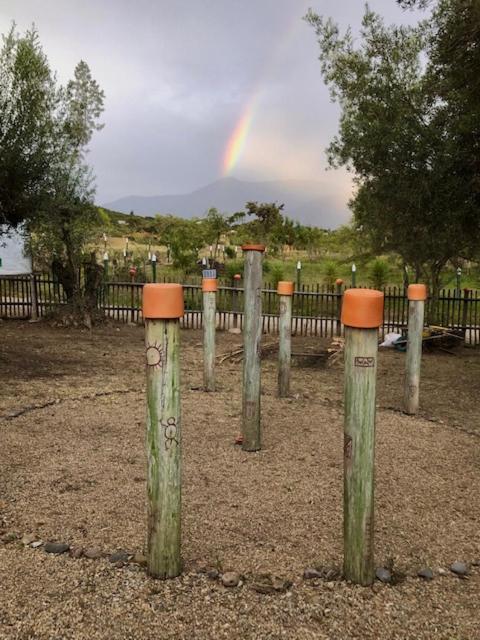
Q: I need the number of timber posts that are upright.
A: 6